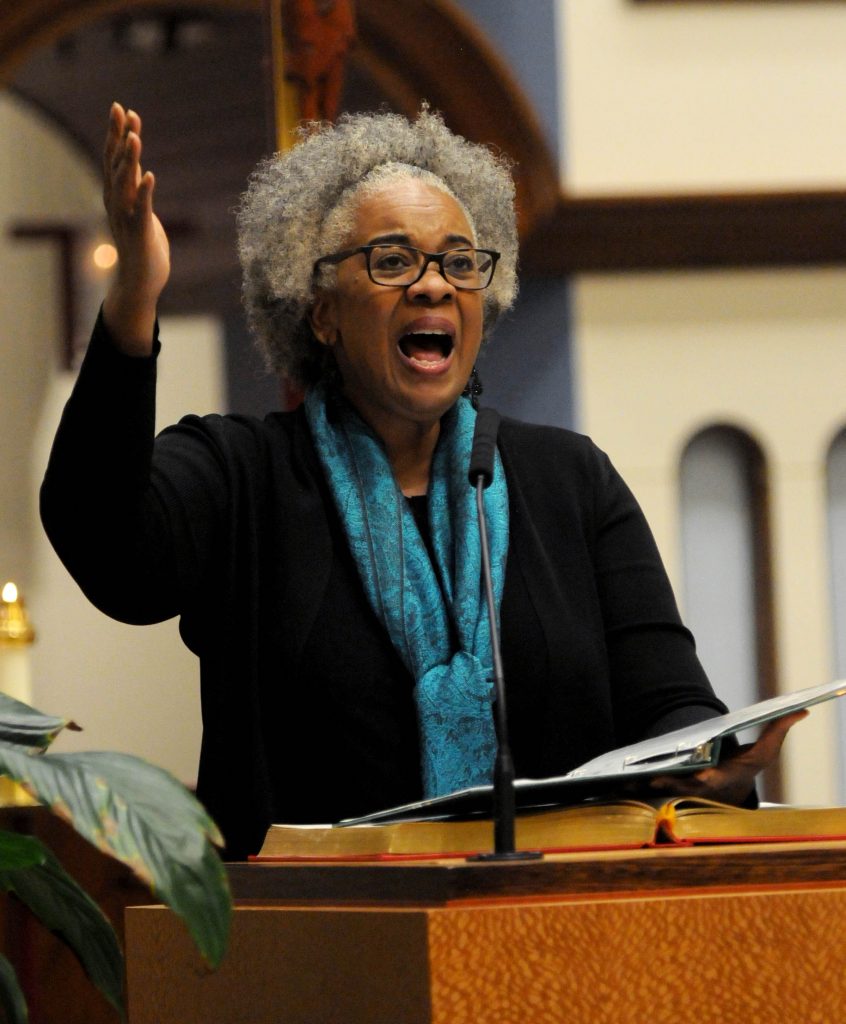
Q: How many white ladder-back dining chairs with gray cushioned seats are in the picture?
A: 0